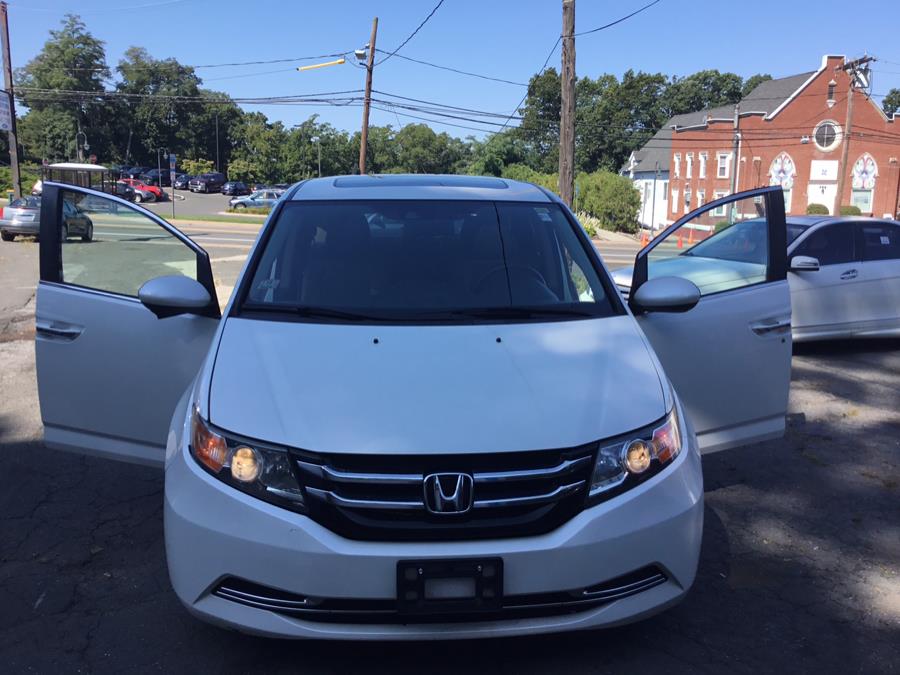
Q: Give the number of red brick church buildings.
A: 1